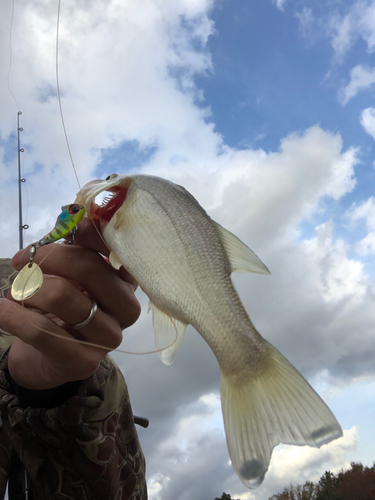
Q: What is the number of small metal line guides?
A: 5